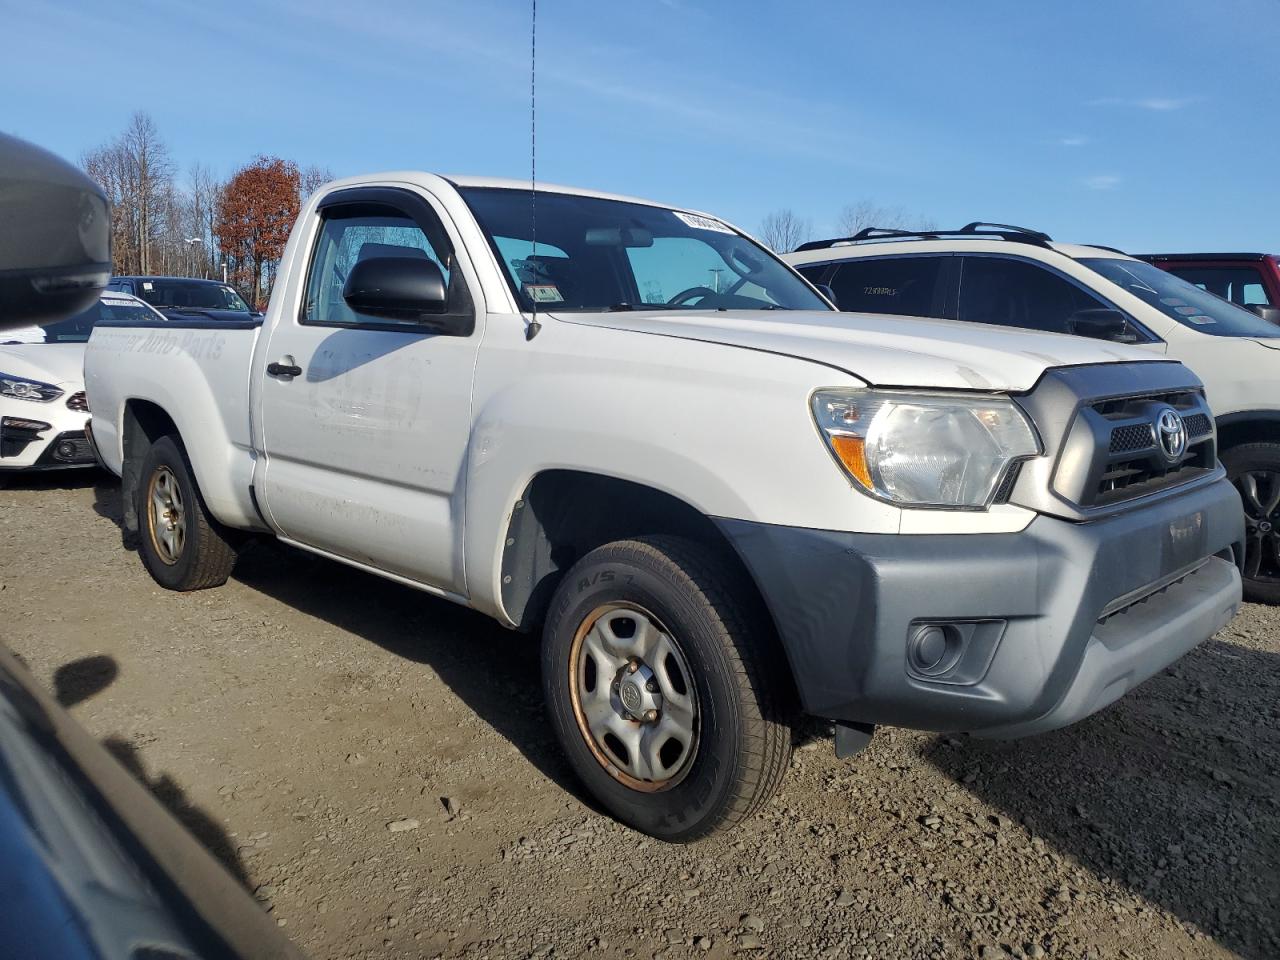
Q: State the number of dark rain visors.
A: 1